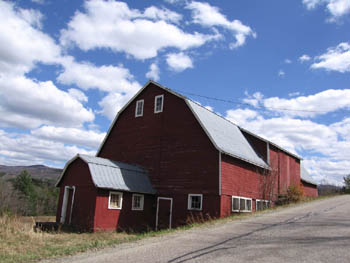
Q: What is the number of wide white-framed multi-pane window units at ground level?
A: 2